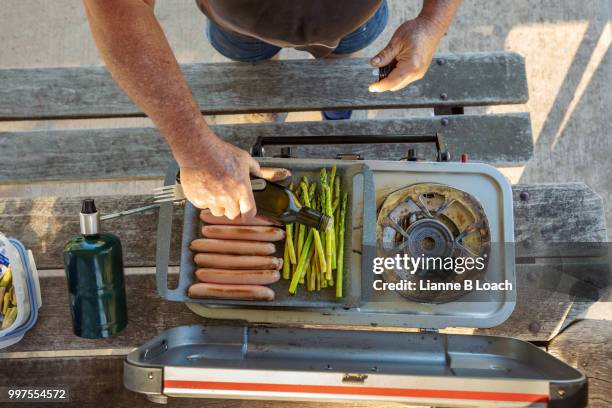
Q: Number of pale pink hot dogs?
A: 6